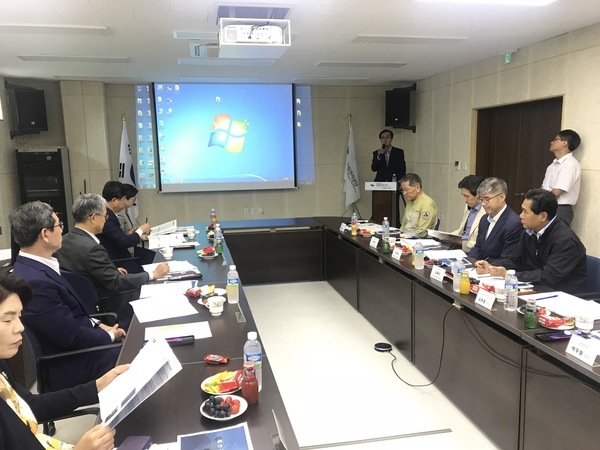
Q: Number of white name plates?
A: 6